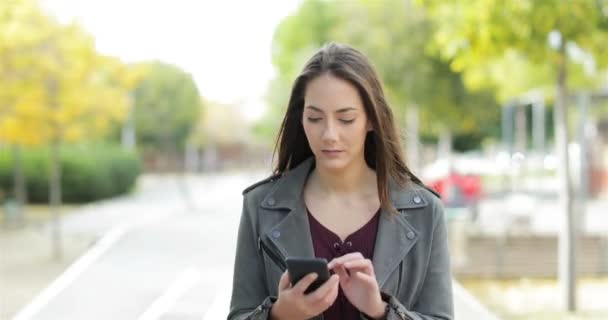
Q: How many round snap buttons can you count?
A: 4